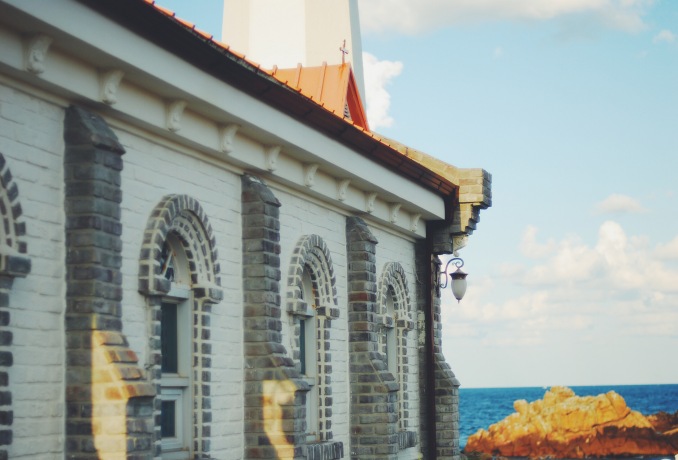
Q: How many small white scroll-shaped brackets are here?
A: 10